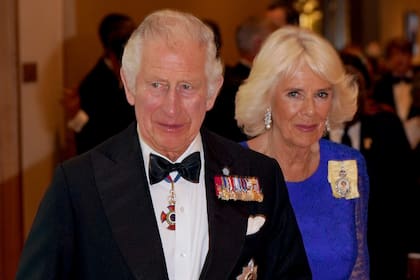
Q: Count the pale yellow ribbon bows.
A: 1